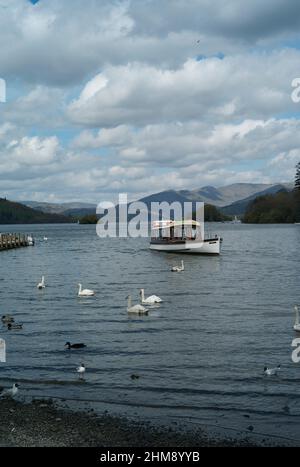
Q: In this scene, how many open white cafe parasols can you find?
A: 0